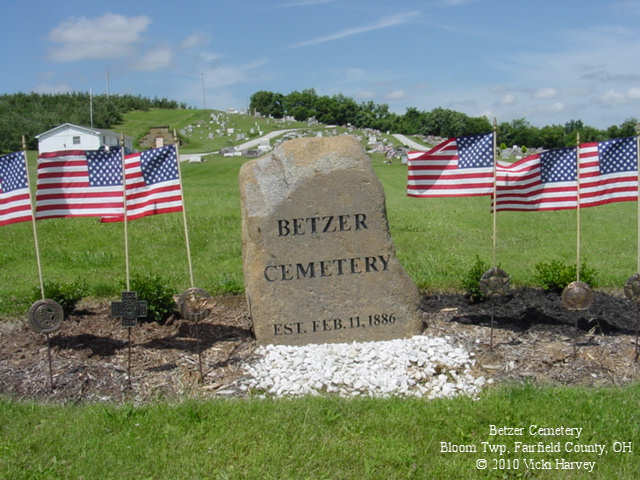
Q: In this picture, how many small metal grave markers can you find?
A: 6